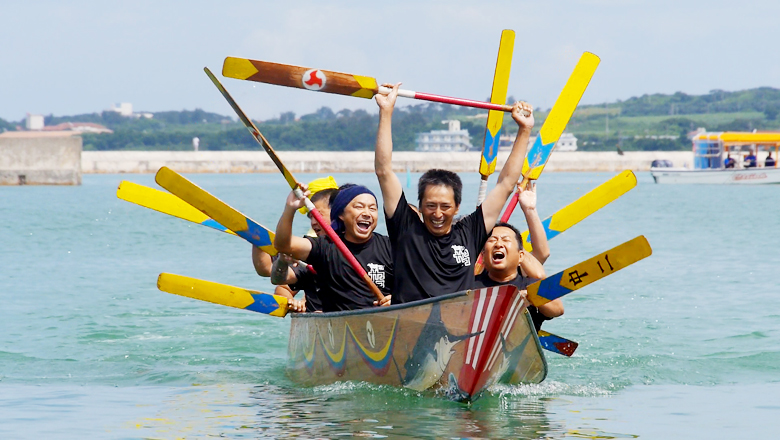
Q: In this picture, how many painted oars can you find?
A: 10